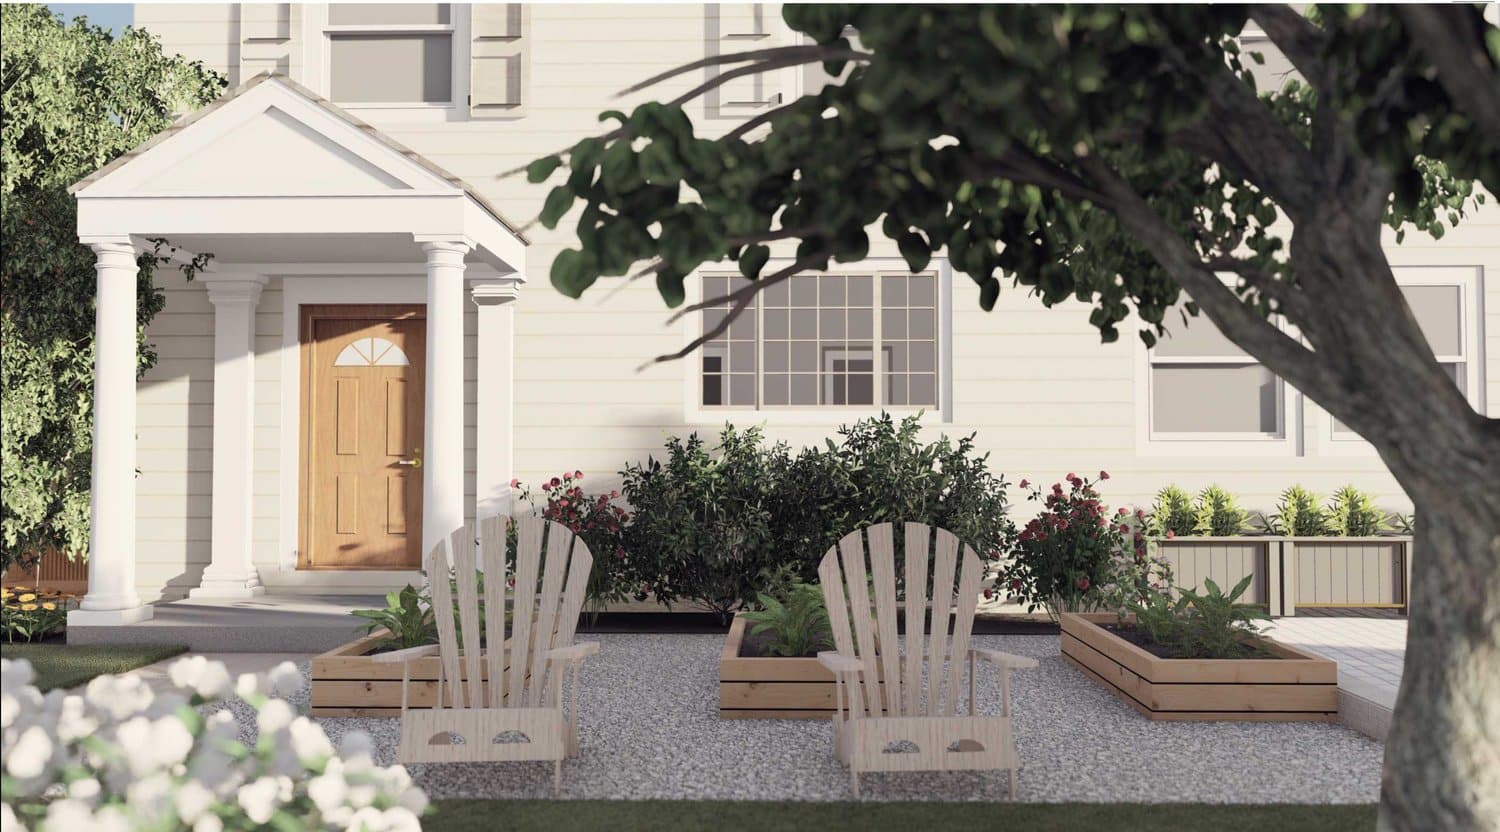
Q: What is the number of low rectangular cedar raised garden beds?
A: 3